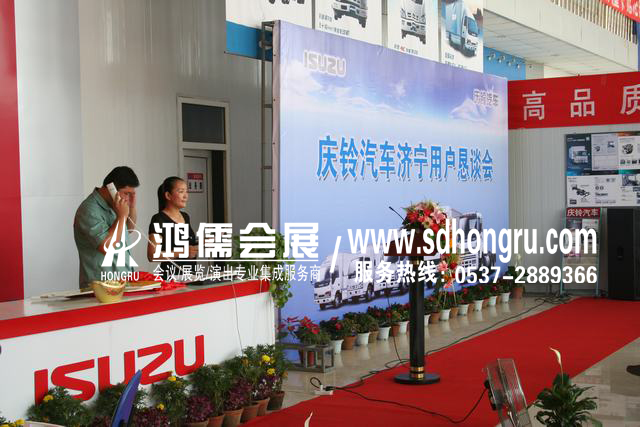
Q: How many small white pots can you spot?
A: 10